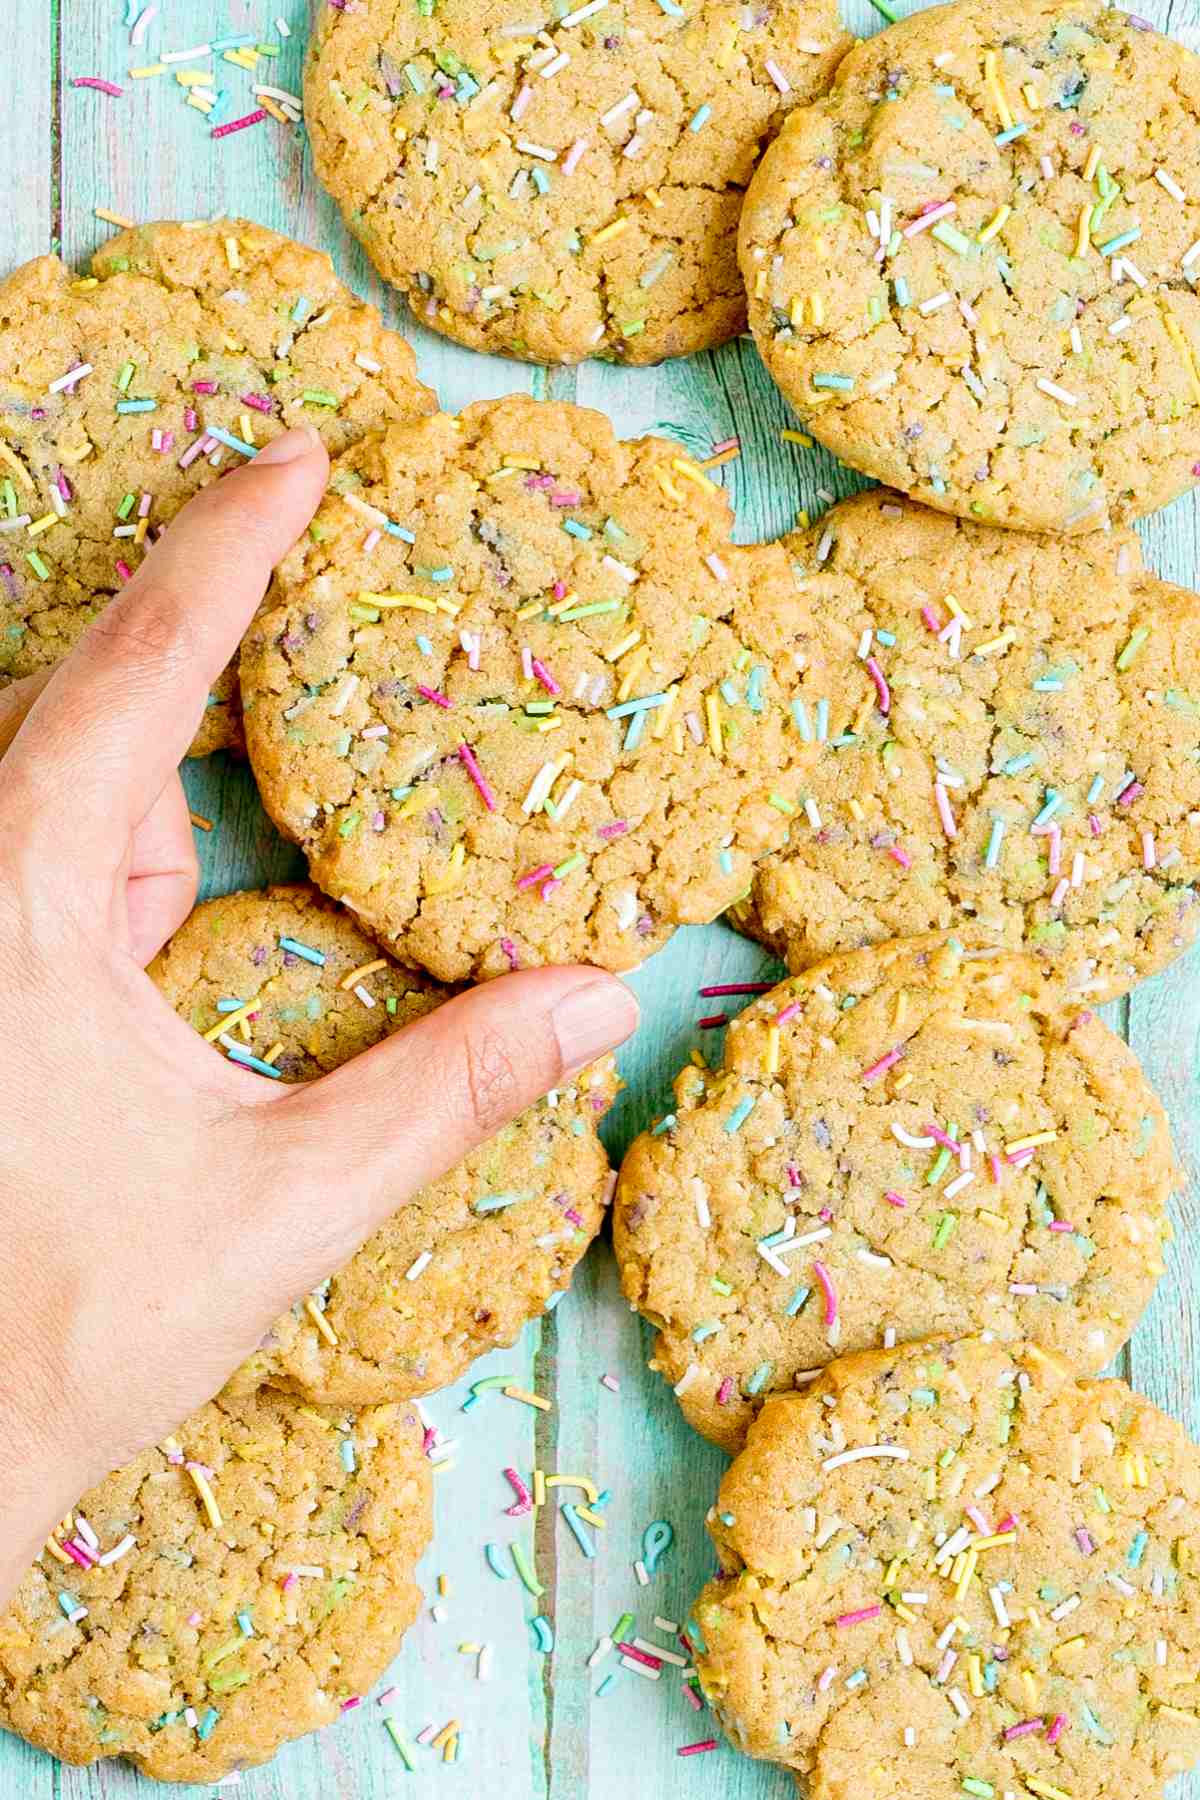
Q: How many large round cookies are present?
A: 9